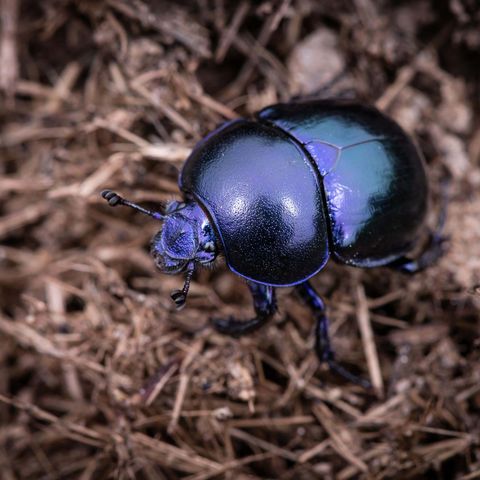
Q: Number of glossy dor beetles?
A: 1